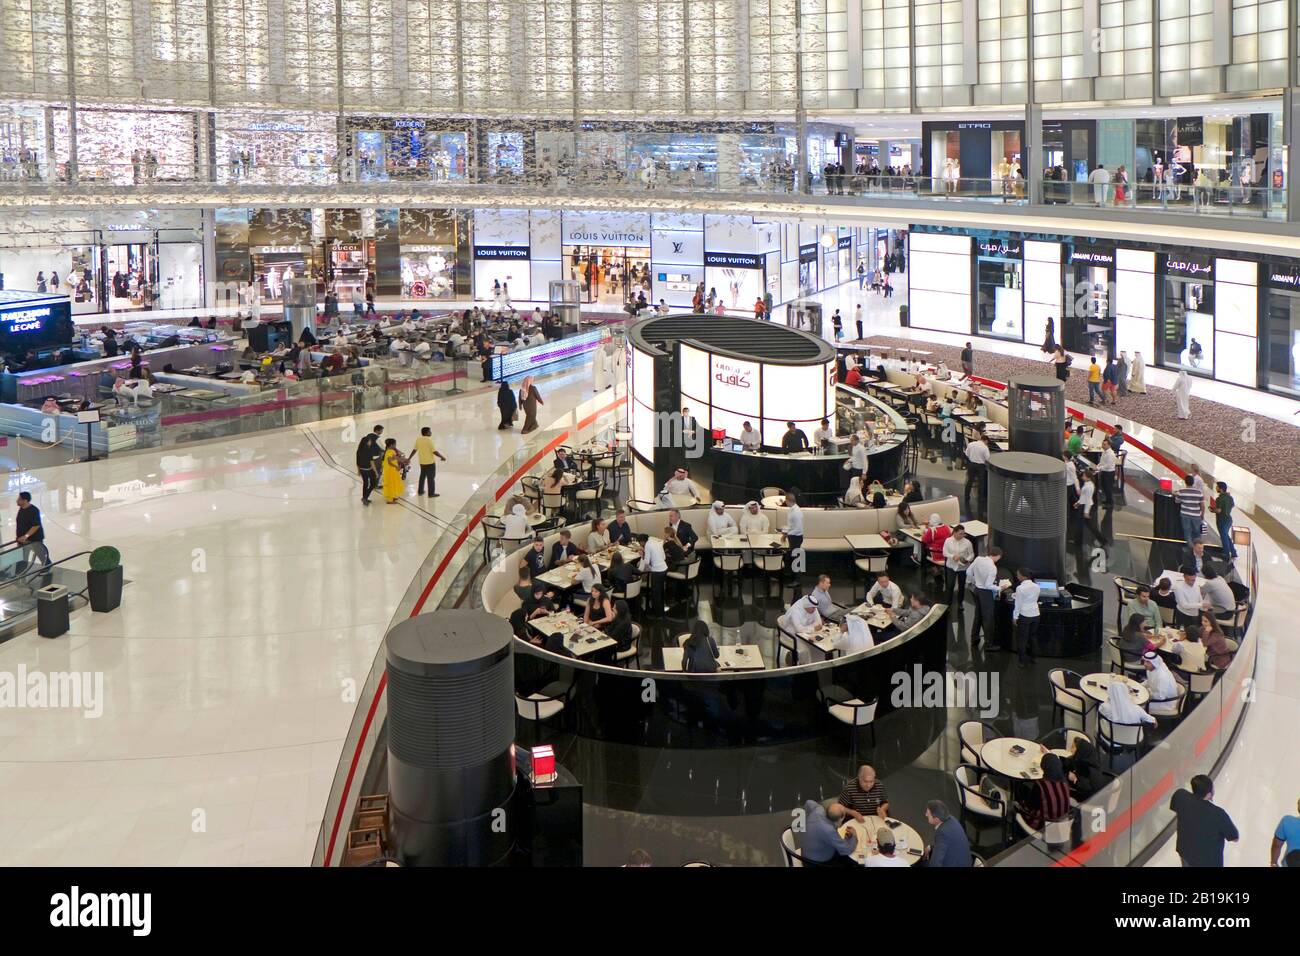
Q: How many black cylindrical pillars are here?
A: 3